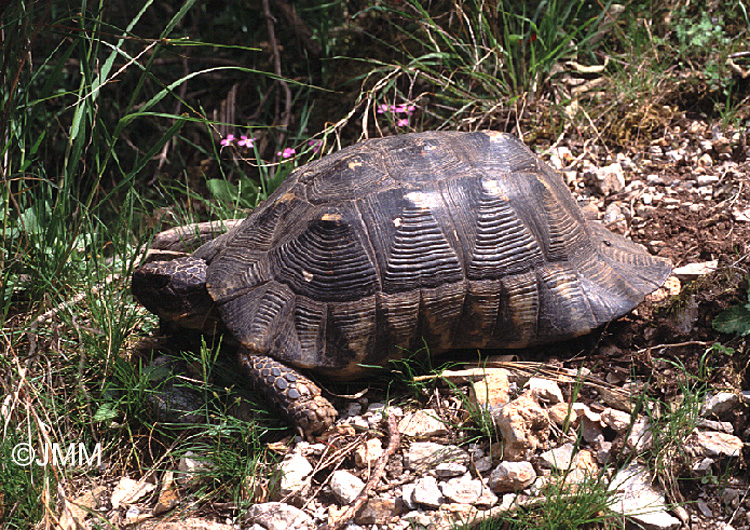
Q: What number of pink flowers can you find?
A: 7